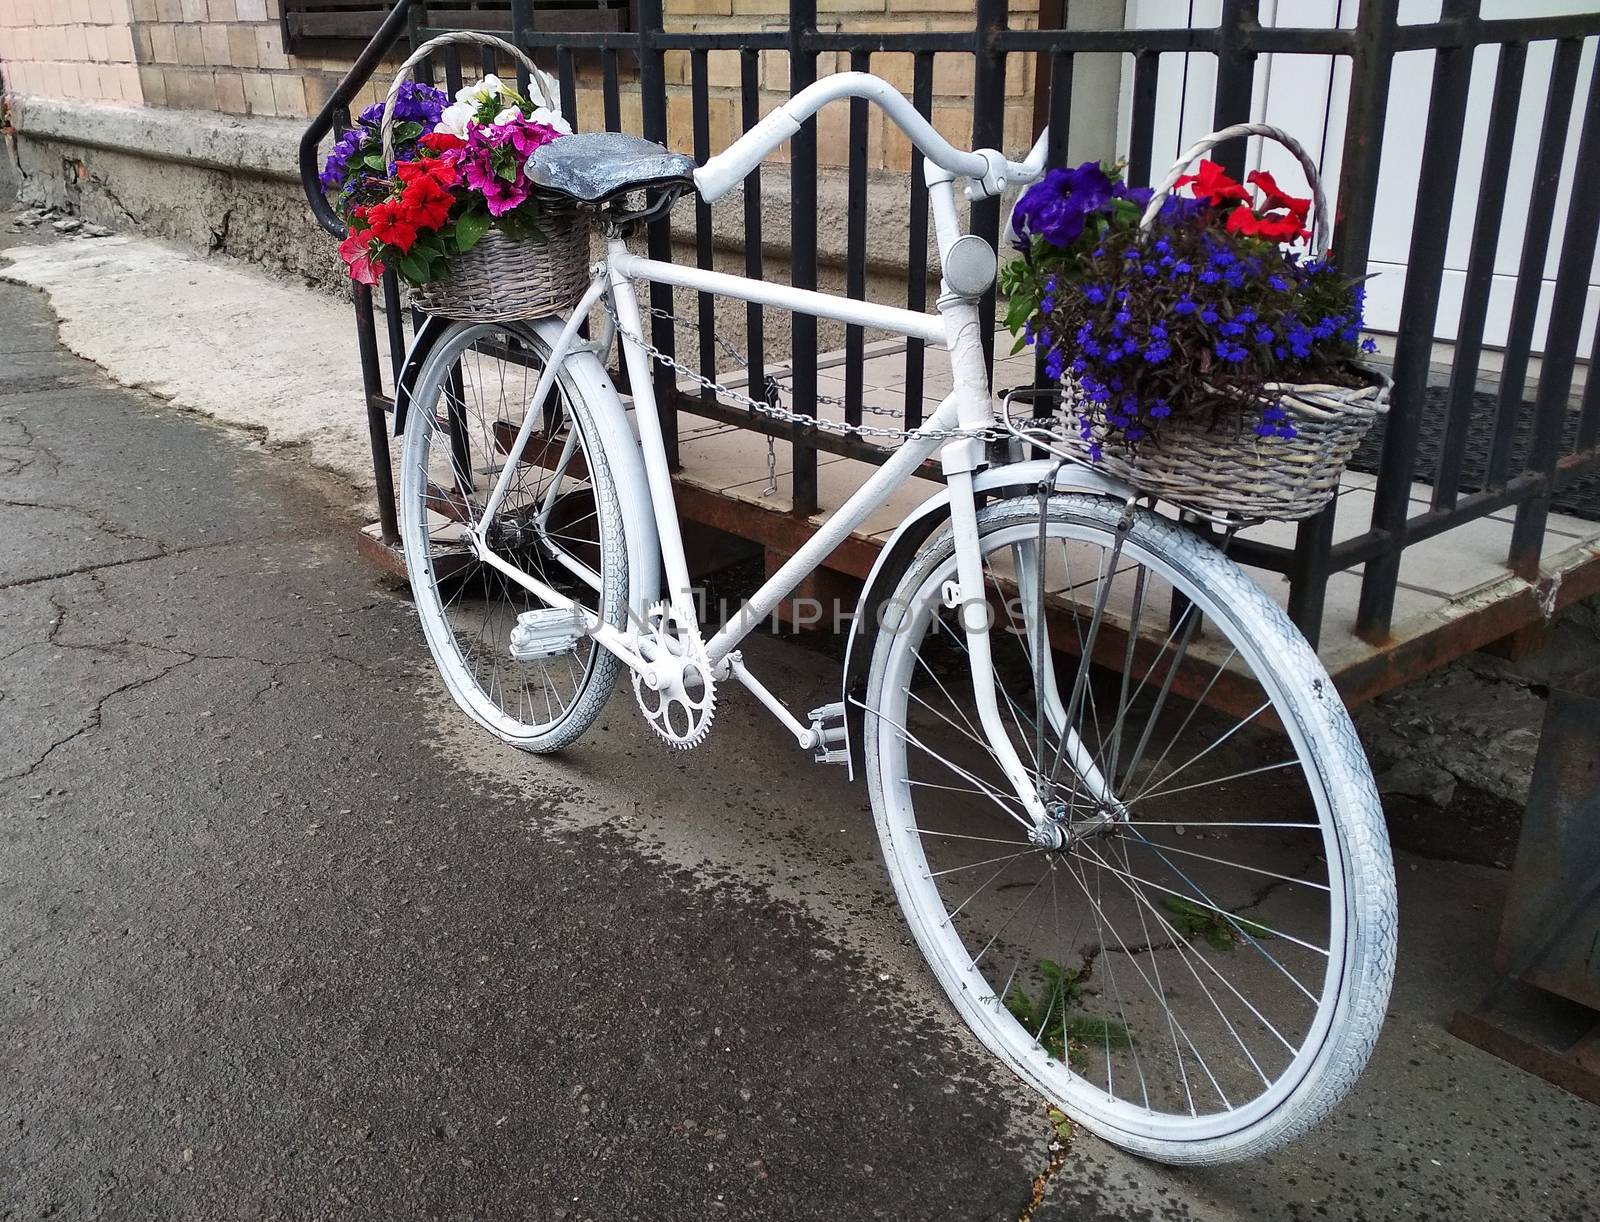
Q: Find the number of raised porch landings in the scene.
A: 1